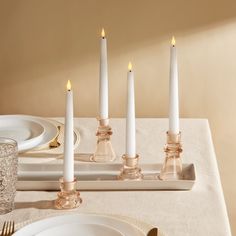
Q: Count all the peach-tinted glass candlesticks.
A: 4